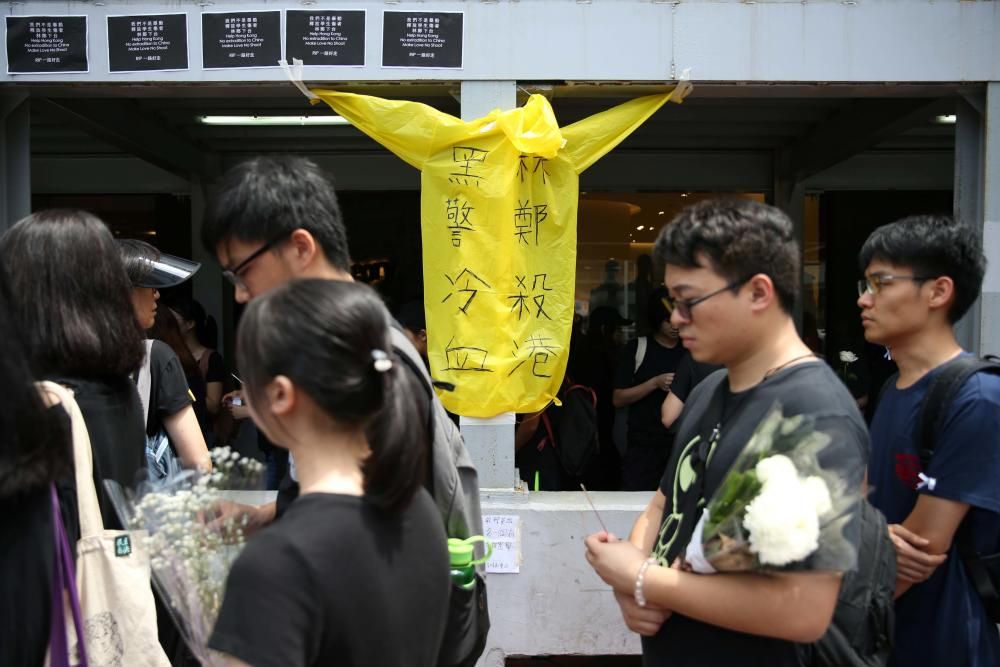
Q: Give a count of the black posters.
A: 5